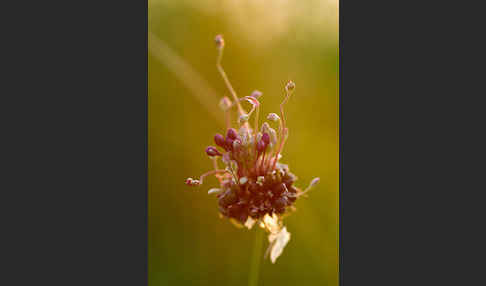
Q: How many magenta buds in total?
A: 6